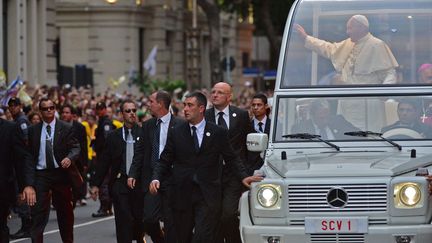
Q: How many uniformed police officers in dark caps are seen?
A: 2